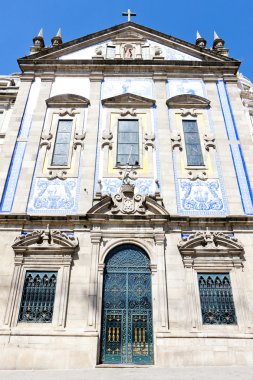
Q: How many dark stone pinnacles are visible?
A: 4